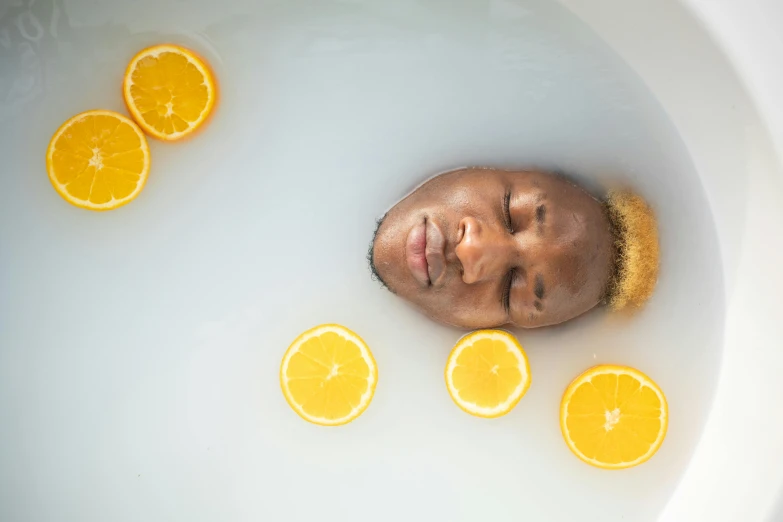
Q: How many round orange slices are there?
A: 5